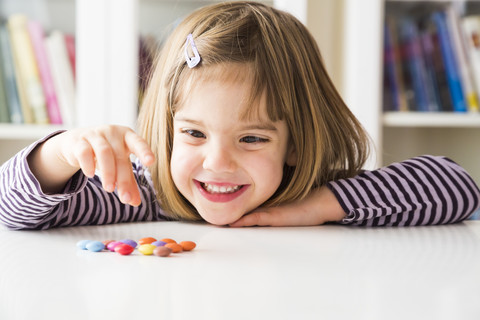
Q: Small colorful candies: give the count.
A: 13